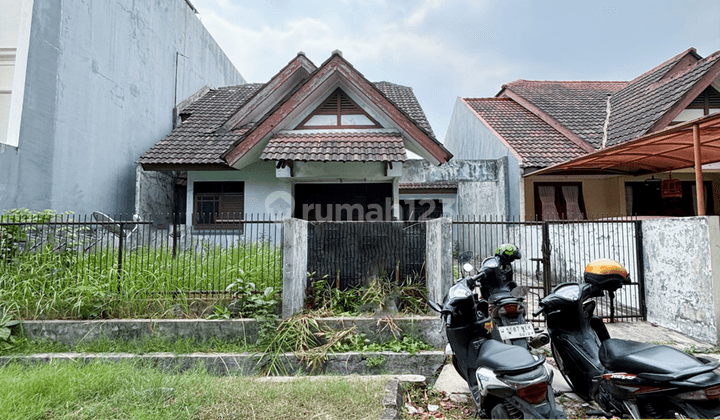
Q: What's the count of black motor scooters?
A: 3